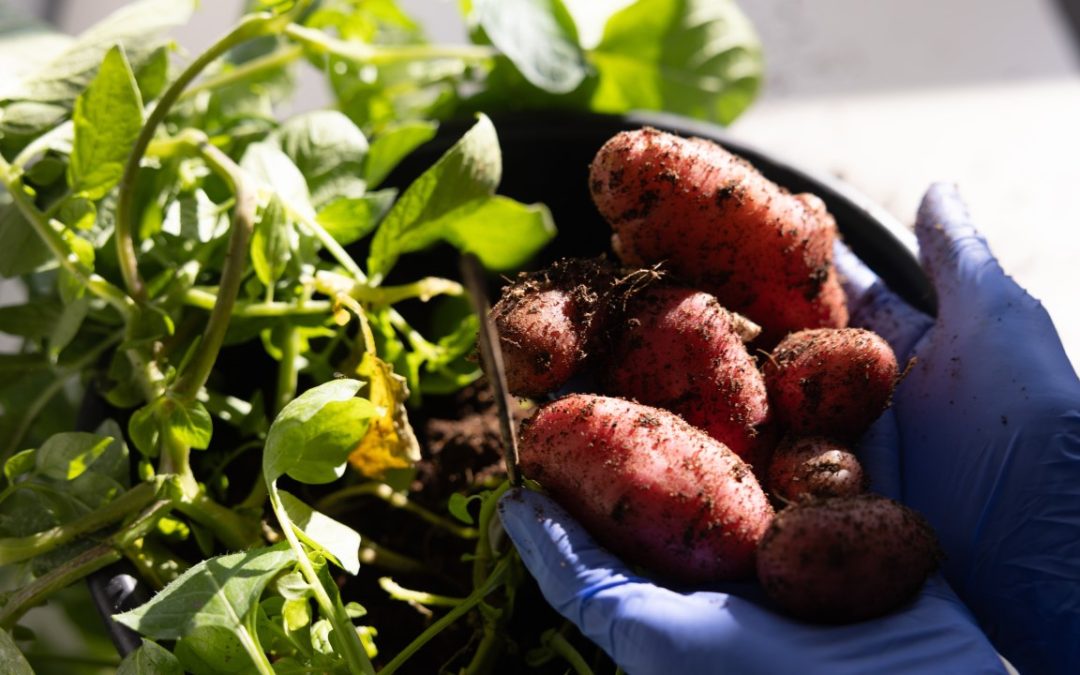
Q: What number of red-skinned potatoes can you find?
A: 7